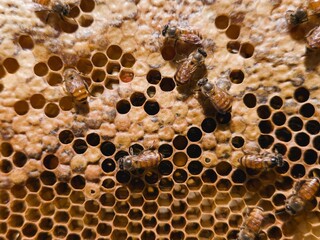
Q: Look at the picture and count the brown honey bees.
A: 11